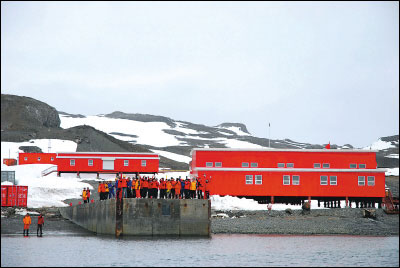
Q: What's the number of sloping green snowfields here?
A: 0